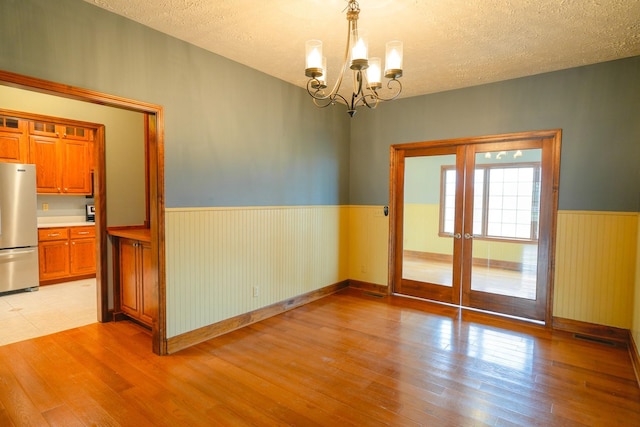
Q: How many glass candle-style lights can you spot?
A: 5